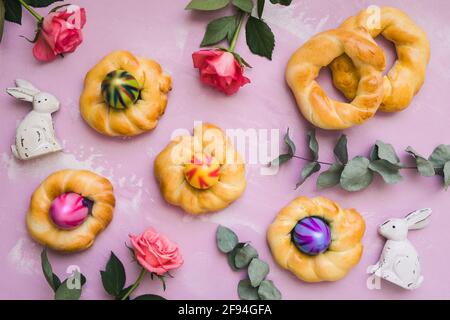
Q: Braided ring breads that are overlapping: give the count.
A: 2